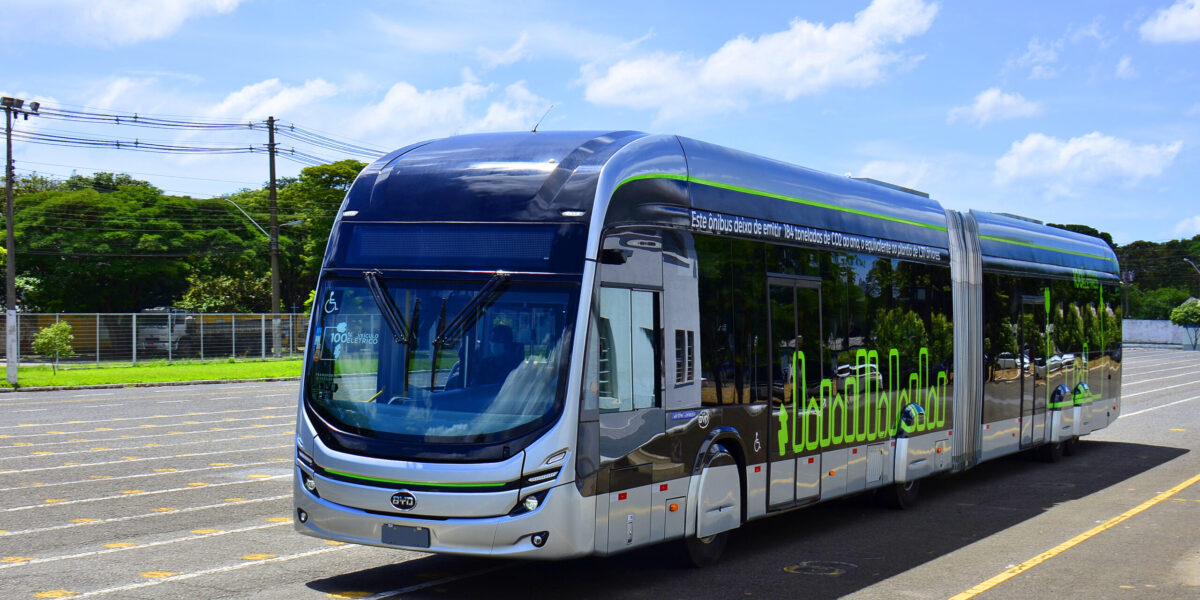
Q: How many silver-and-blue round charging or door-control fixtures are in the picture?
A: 3